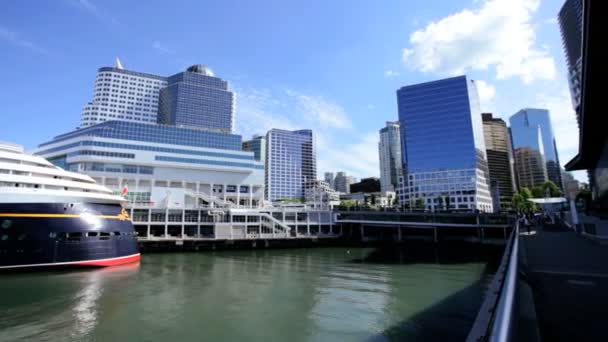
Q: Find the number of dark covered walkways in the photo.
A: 1